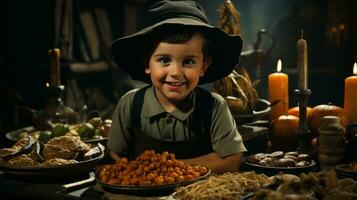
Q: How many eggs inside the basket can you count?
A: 0